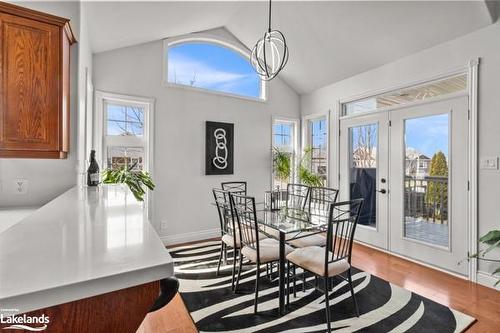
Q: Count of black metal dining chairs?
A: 6